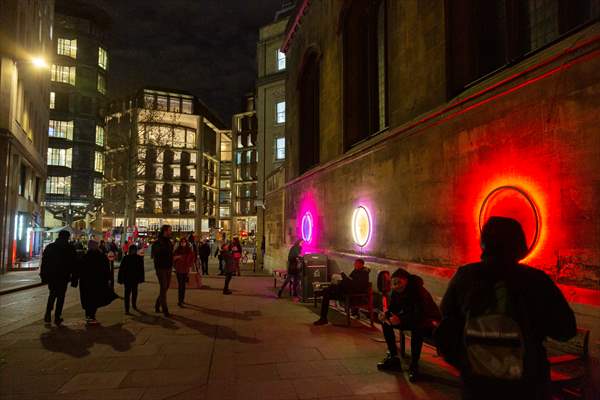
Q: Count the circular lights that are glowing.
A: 3